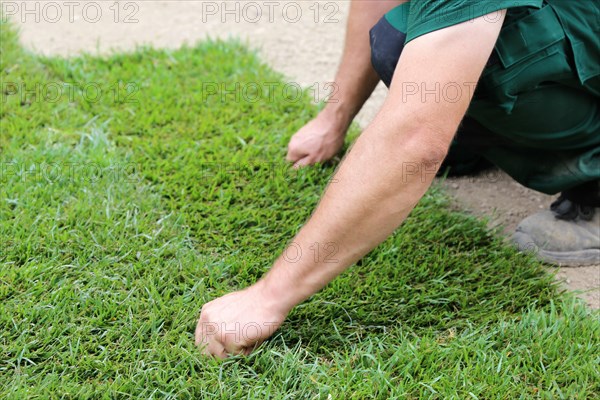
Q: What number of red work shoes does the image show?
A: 0